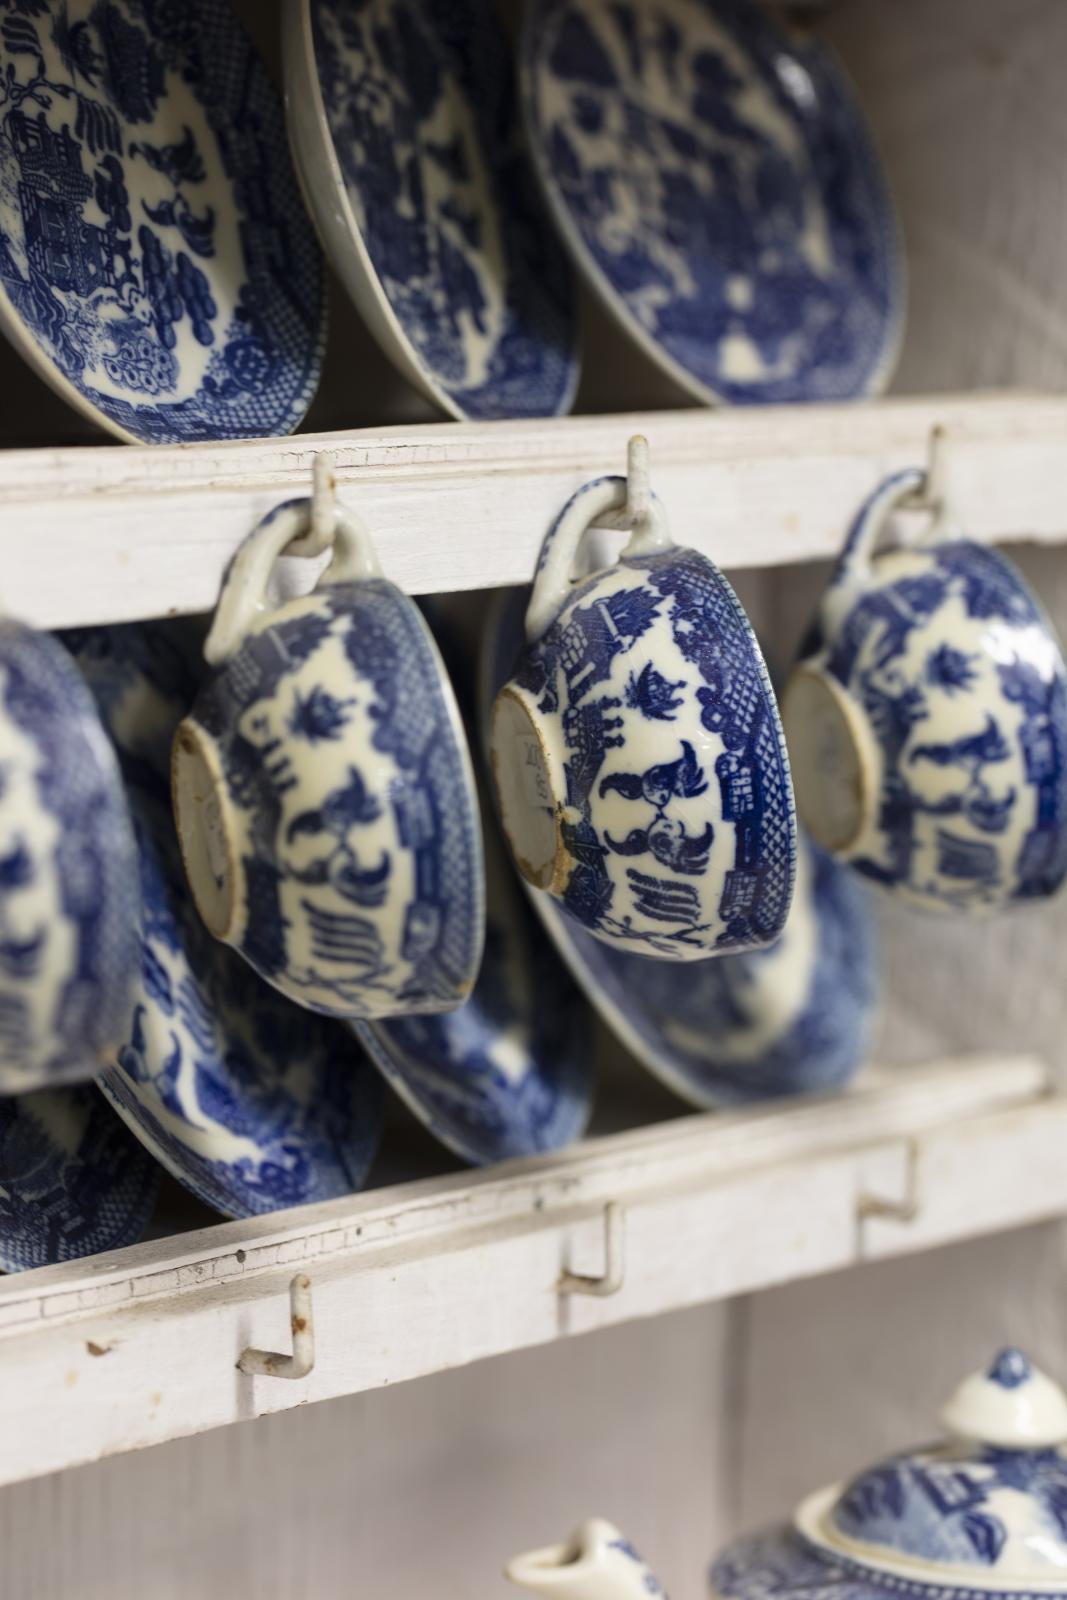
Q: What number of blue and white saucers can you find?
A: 7